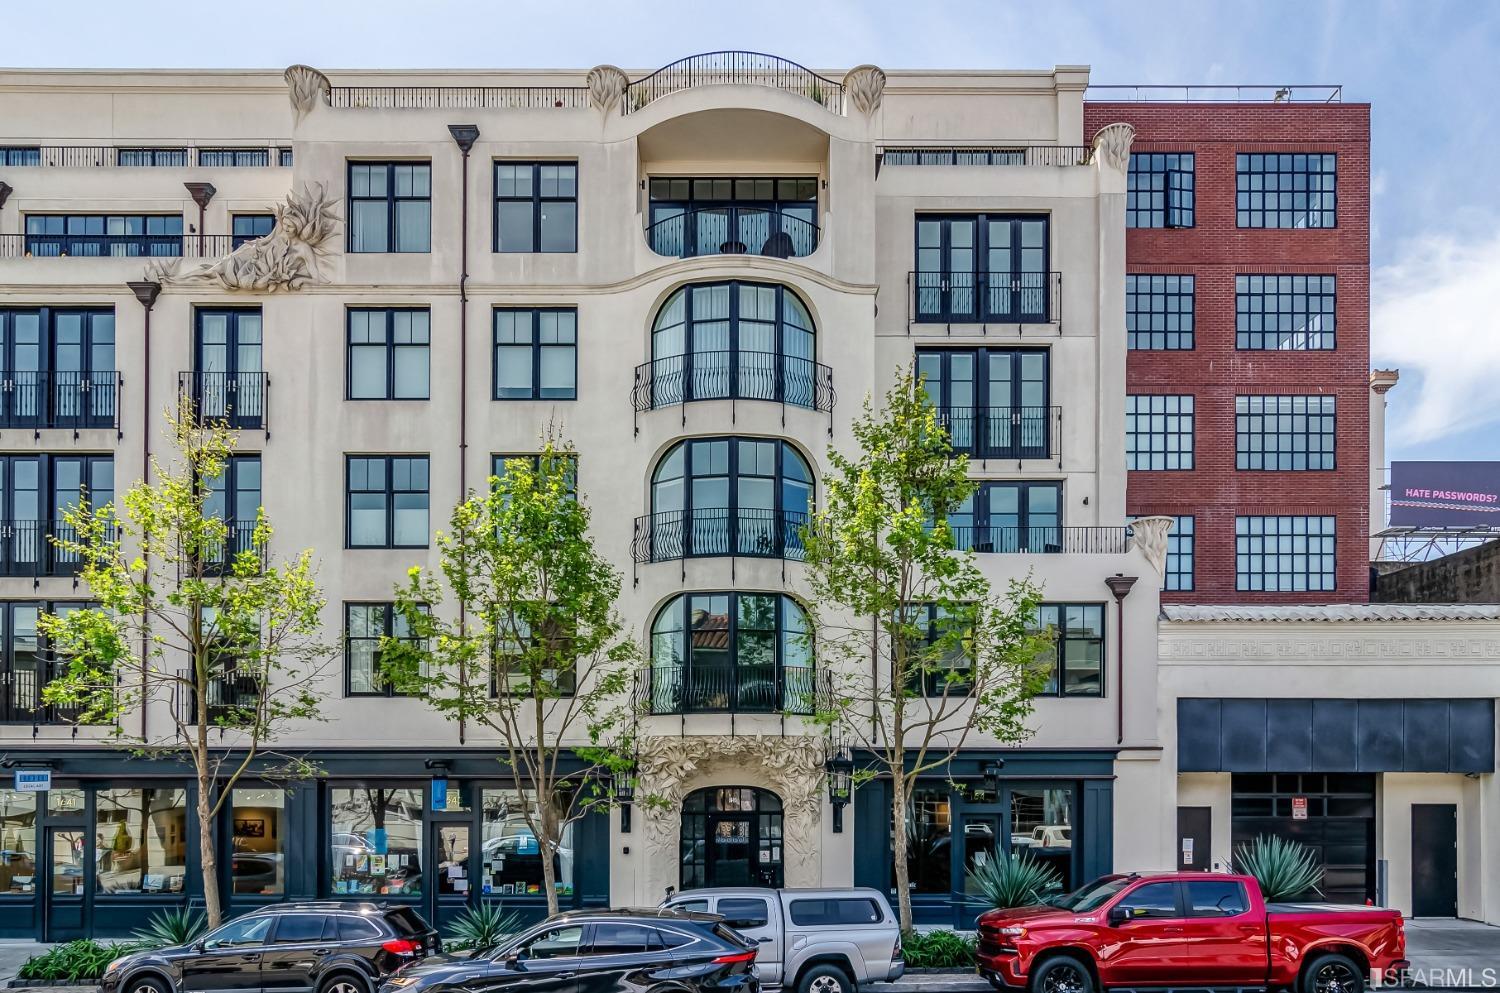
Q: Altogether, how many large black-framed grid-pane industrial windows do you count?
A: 8